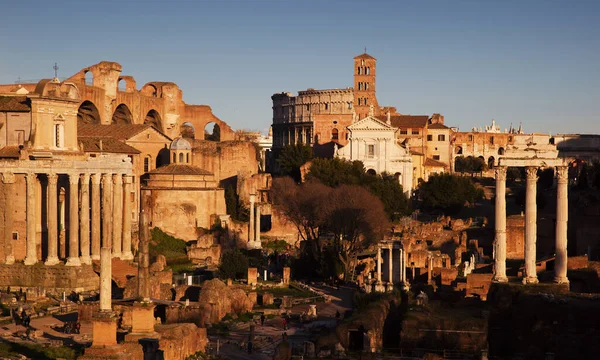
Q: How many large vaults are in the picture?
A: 3